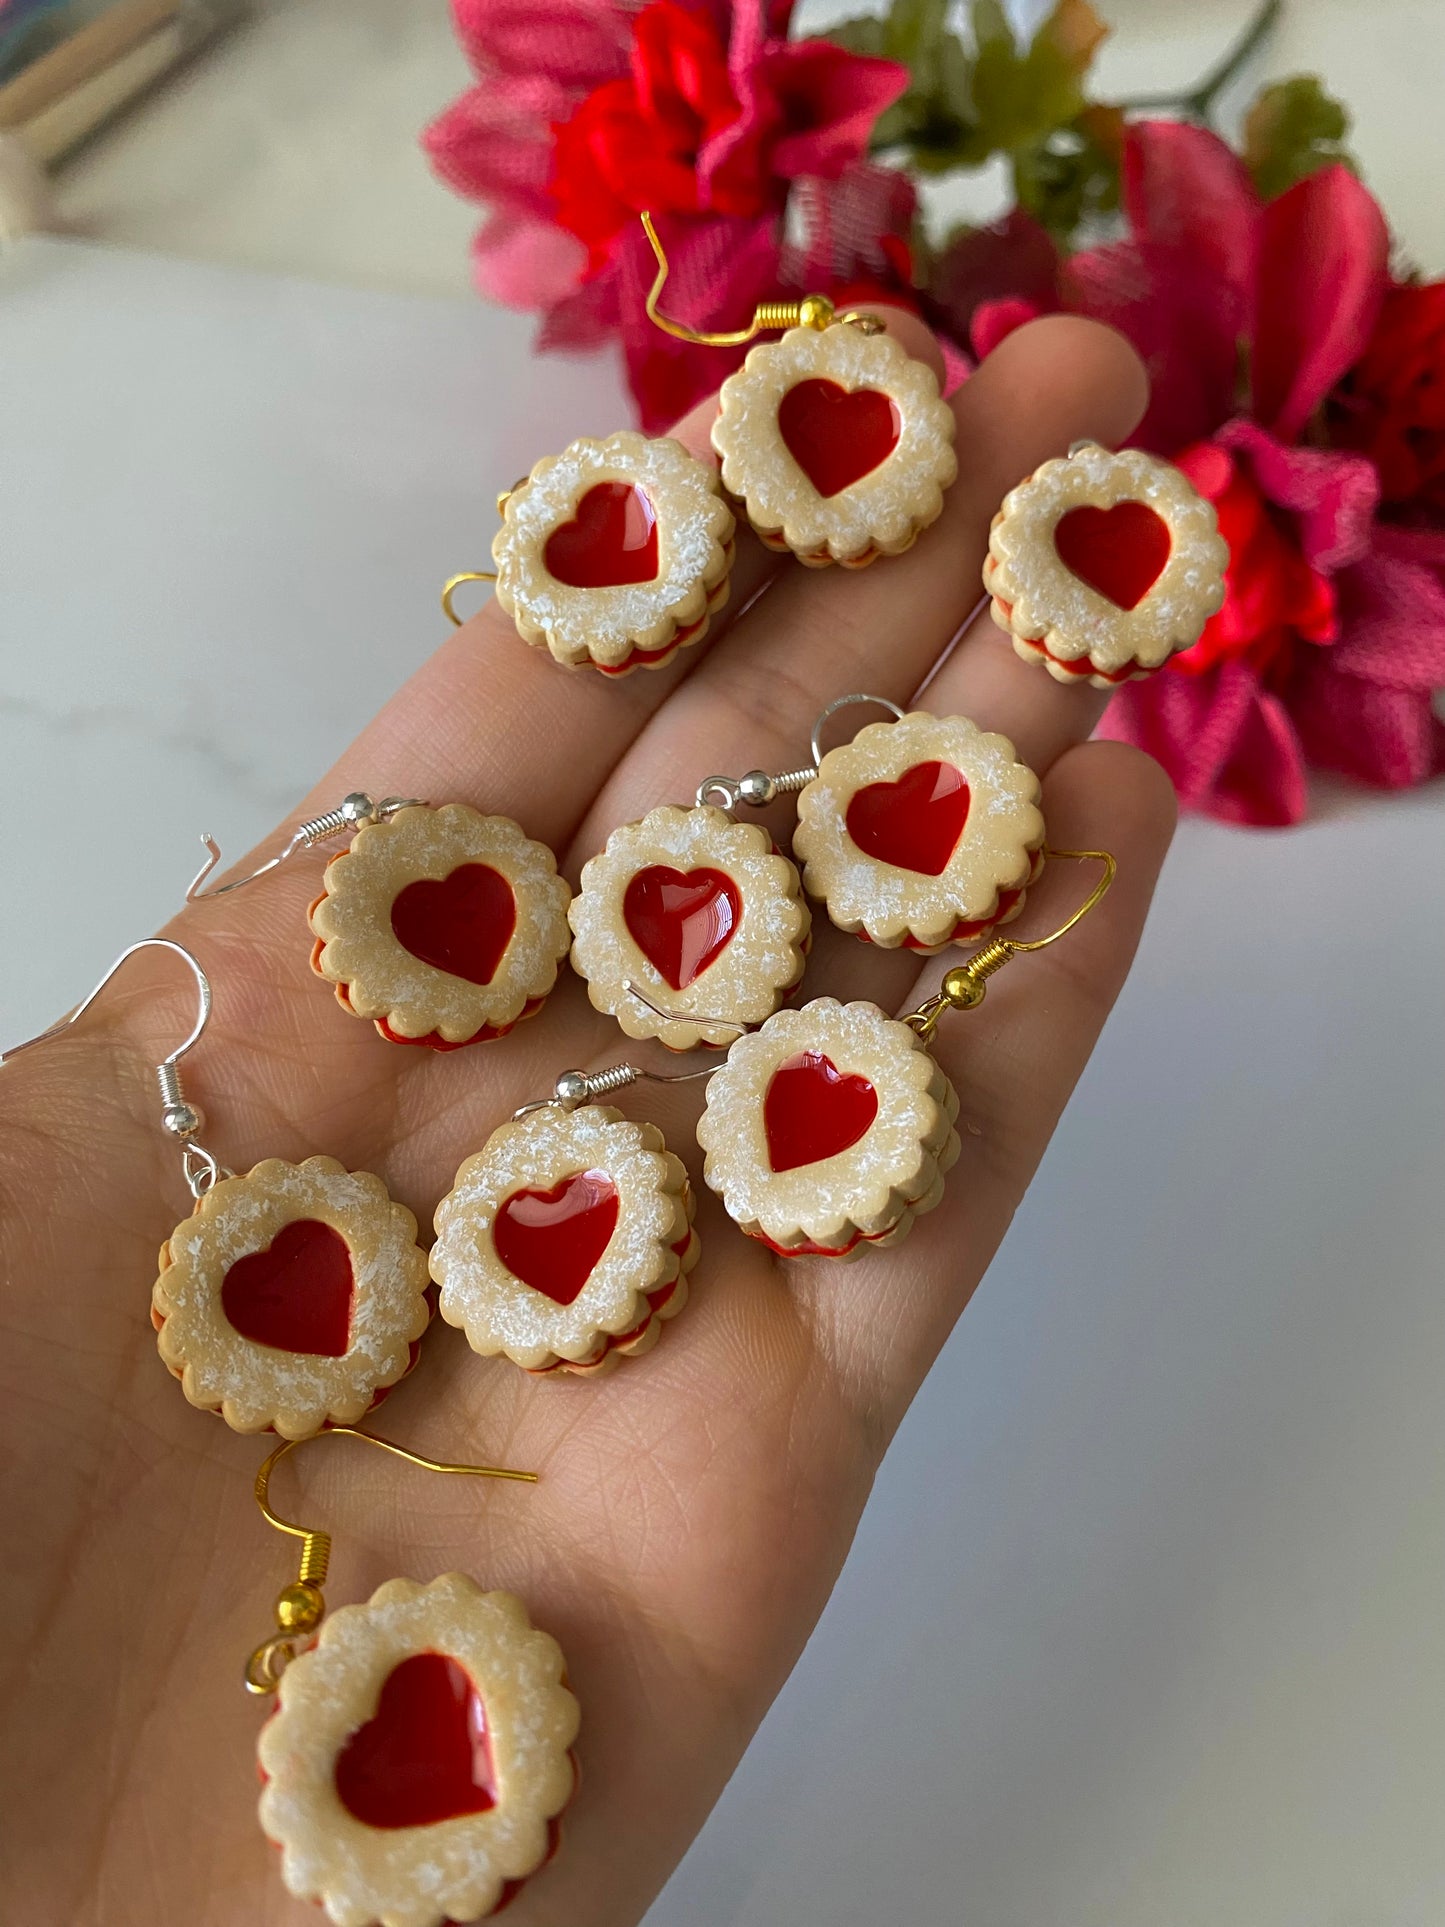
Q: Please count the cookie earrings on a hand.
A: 10